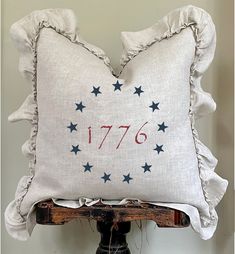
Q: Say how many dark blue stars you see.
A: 13